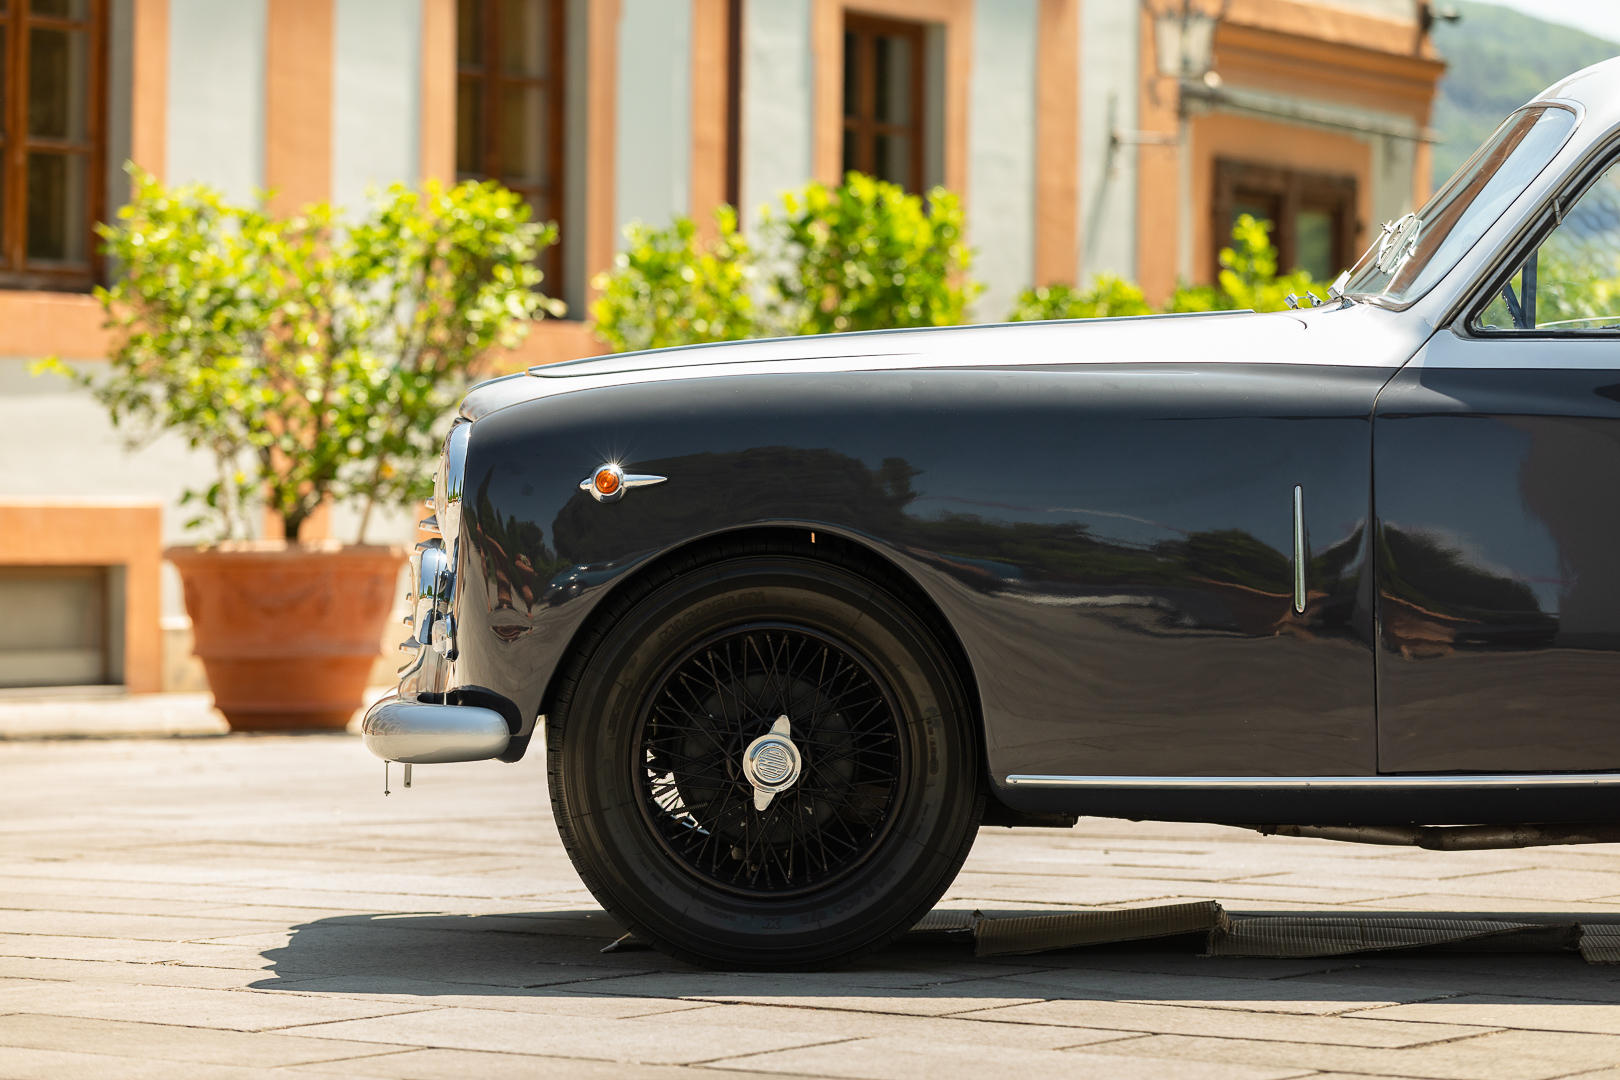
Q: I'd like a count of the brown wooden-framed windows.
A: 4